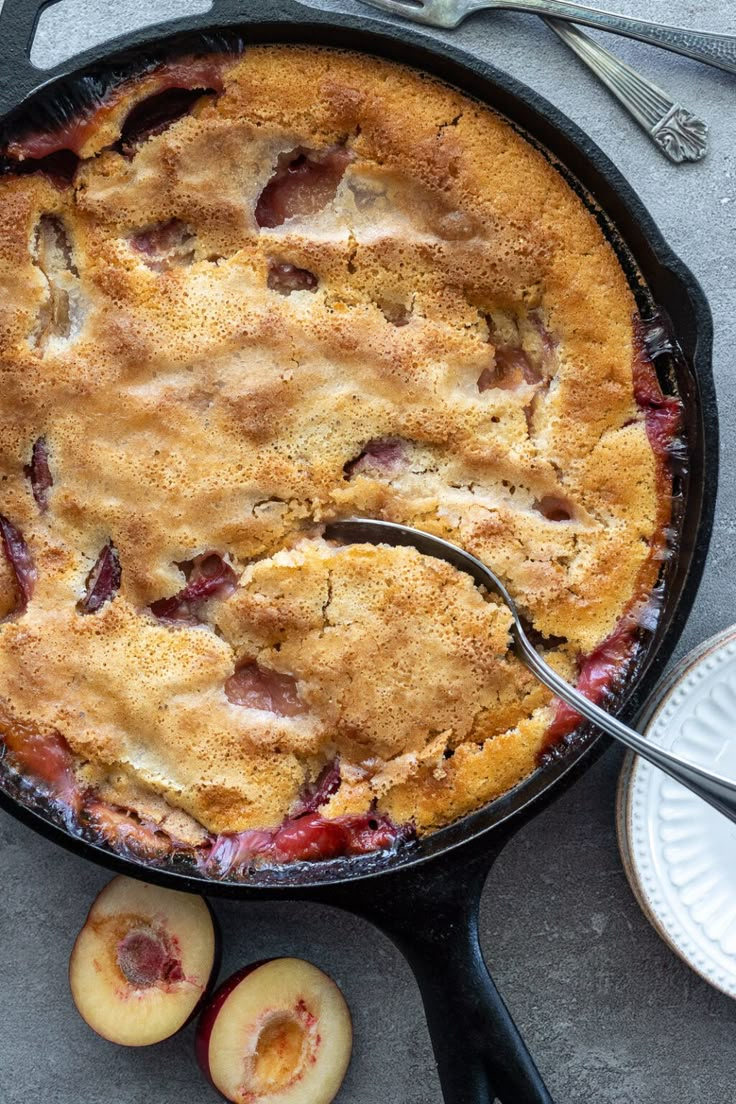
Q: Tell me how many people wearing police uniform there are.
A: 0